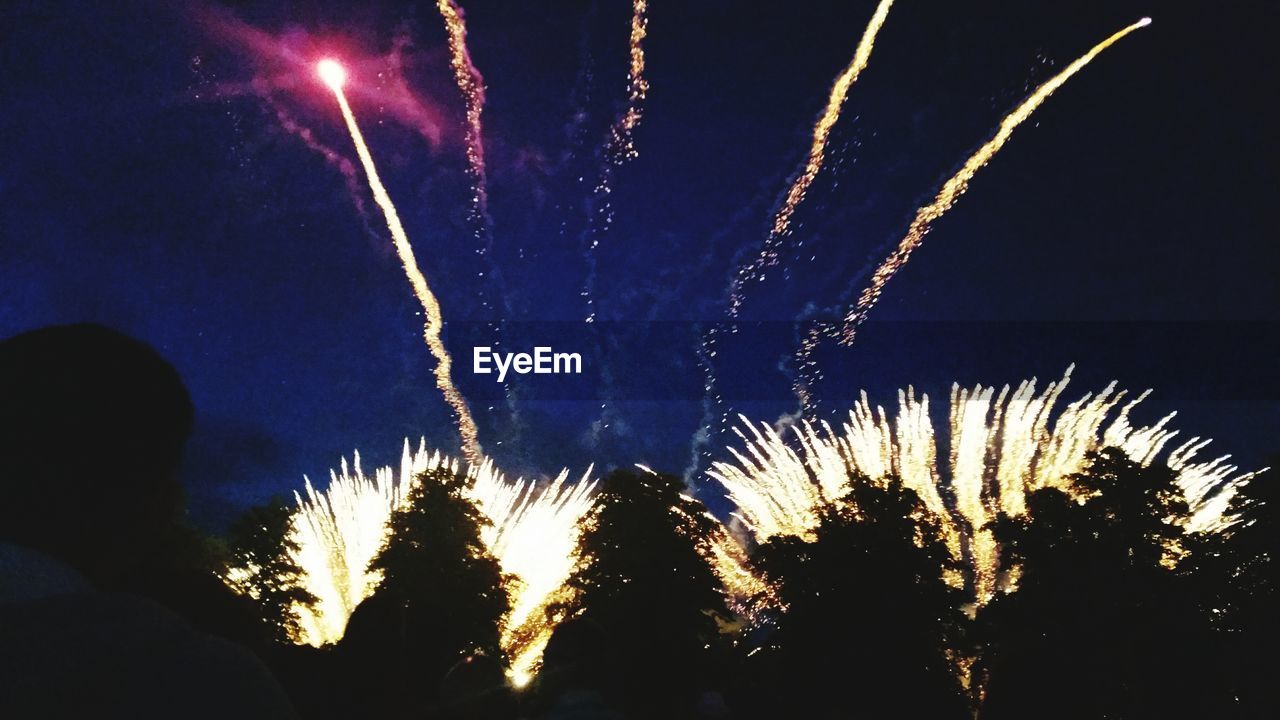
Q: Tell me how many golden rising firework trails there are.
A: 5